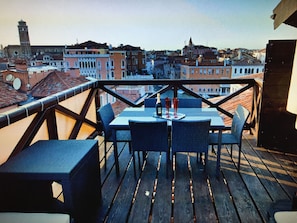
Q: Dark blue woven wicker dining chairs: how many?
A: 6